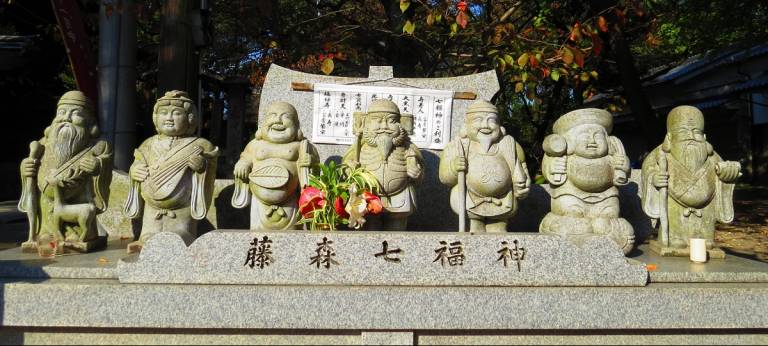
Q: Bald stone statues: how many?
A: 2